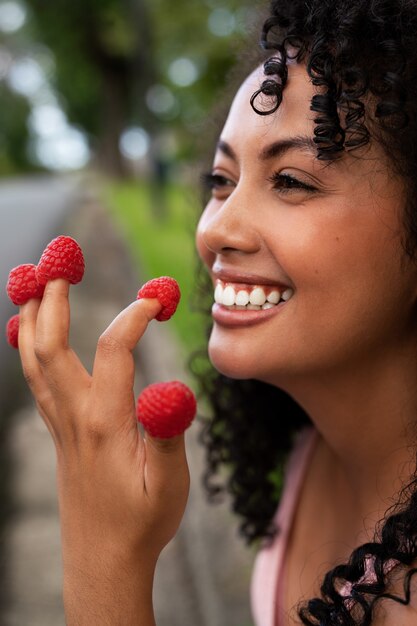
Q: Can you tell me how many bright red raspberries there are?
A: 5